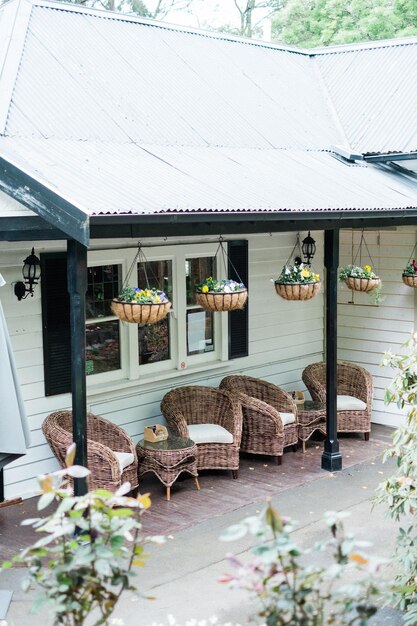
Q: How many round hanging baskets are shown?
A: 5